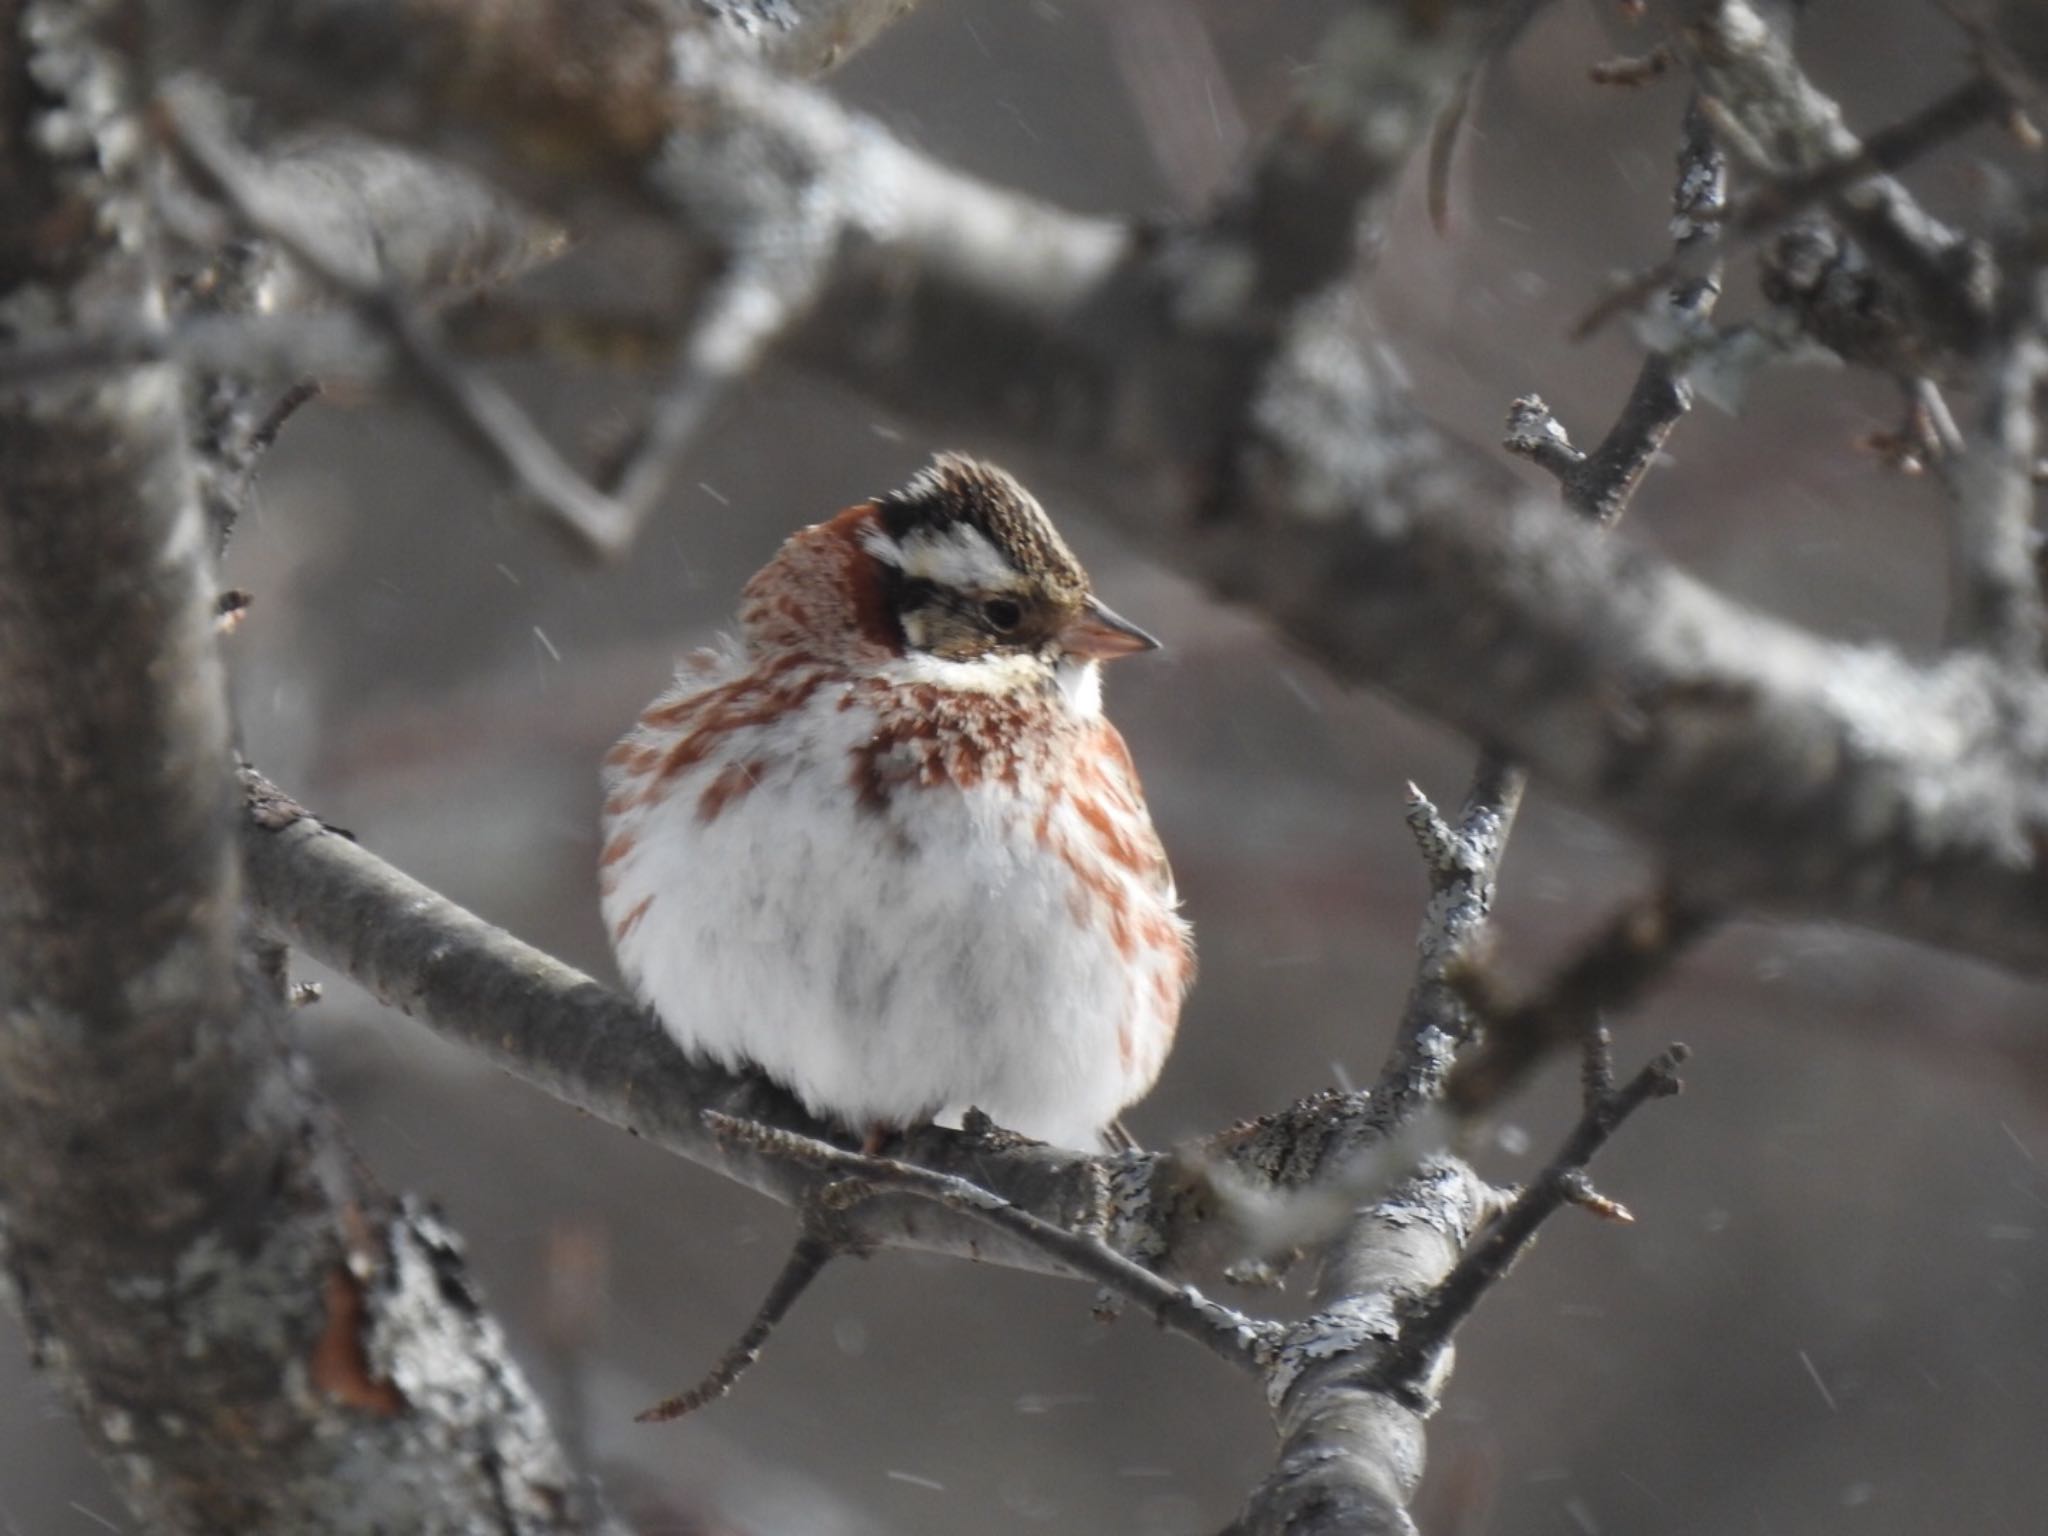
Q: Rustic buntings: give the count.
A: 1